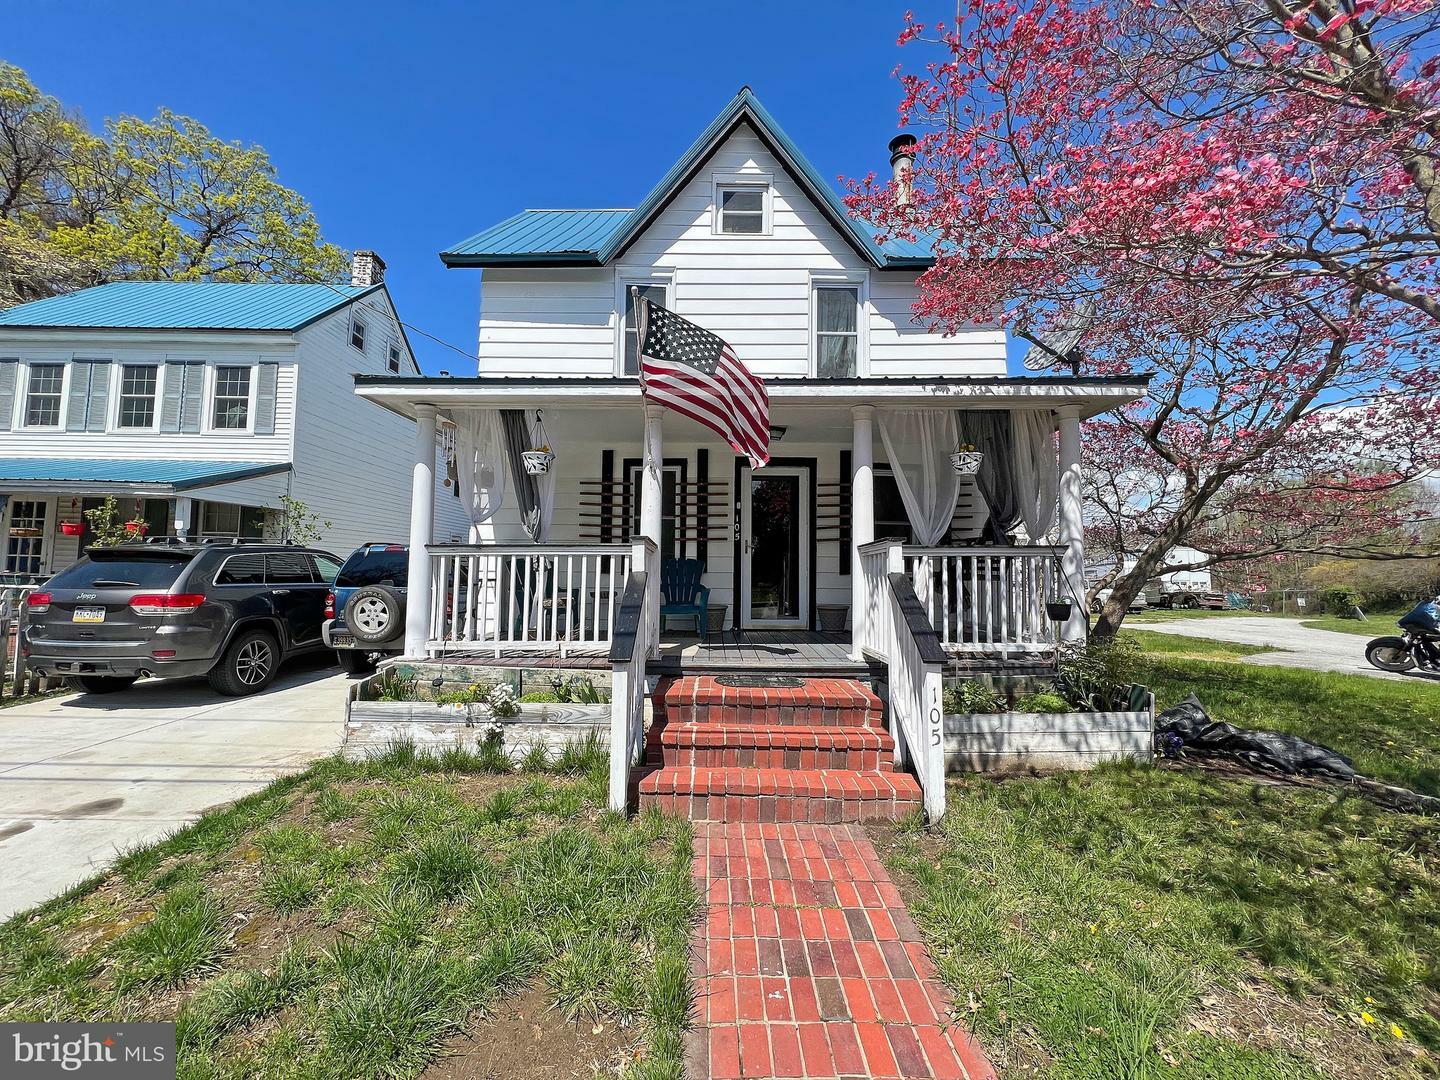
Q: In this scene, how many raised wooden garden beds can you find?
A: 2